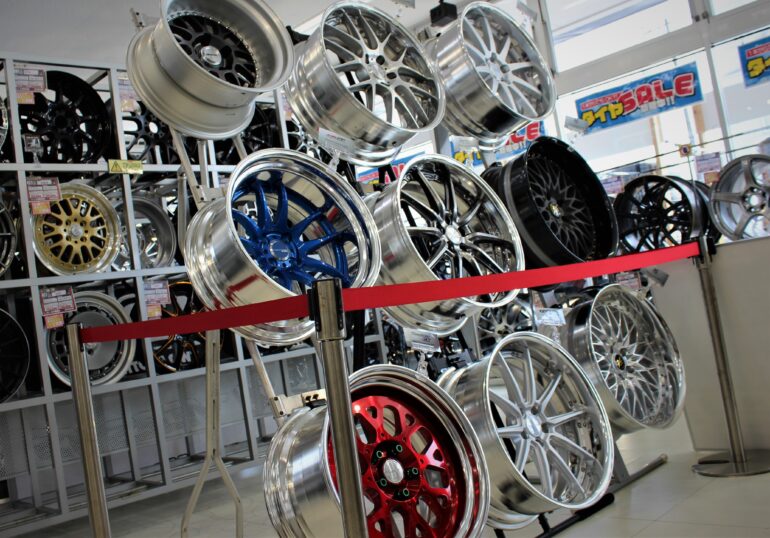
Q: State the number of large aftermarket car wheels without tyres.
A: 9